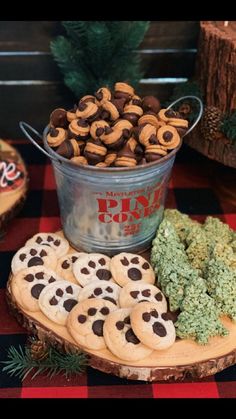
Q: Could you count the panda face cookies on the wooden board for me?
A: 12